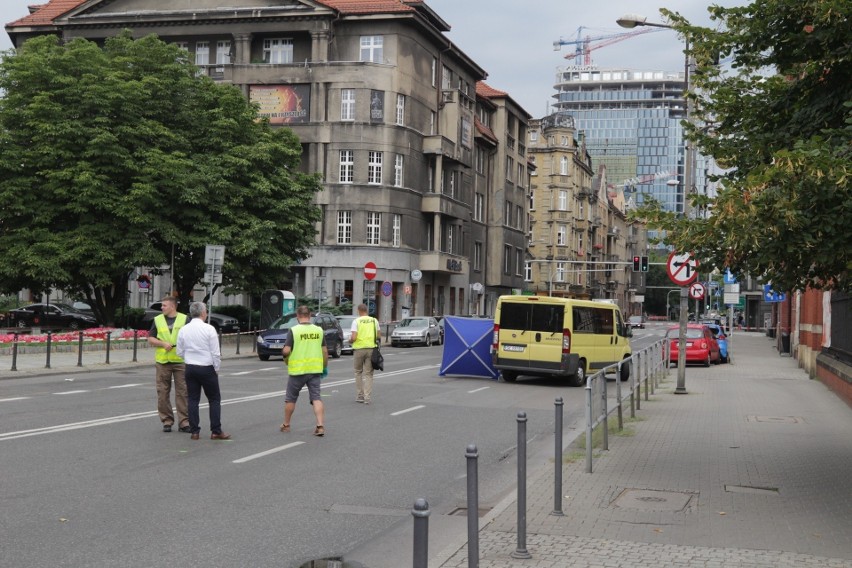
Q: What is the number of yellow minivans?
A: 1